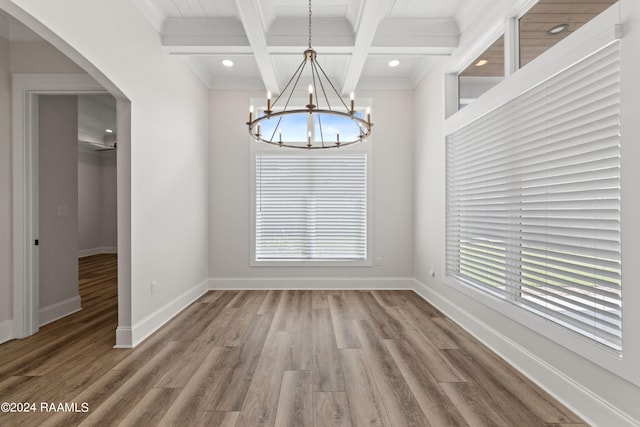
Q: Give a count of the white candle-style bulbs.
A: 10